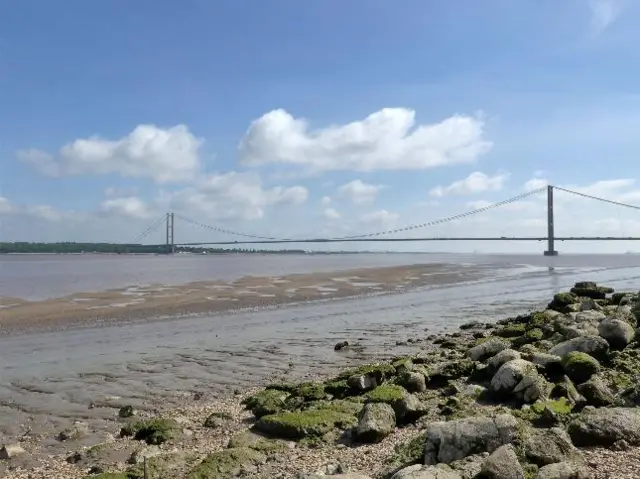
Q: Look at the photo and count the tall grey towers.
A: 2